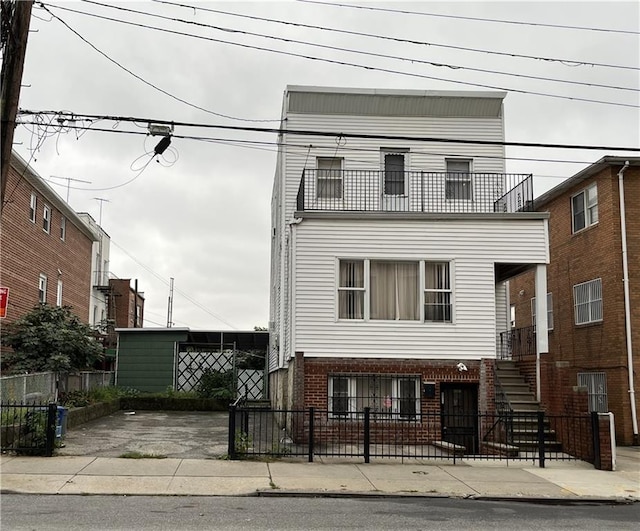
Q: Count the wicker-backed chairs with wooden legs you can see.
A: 0